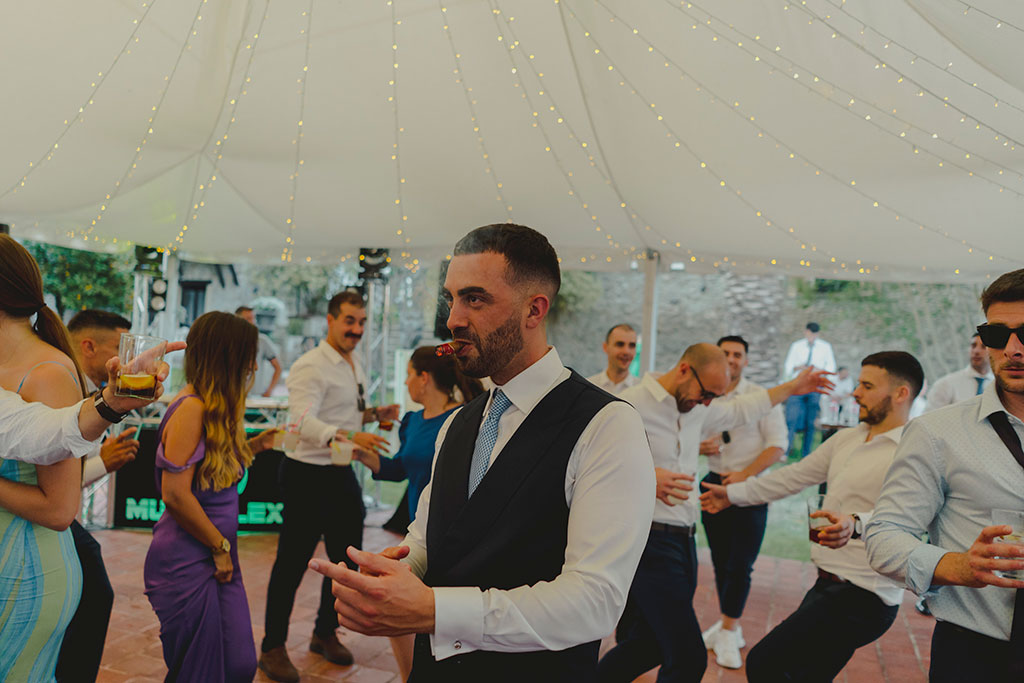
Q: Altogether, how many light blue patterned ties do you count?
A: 1